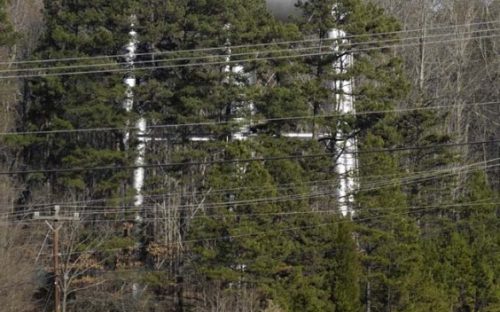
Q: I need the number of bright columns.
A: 3